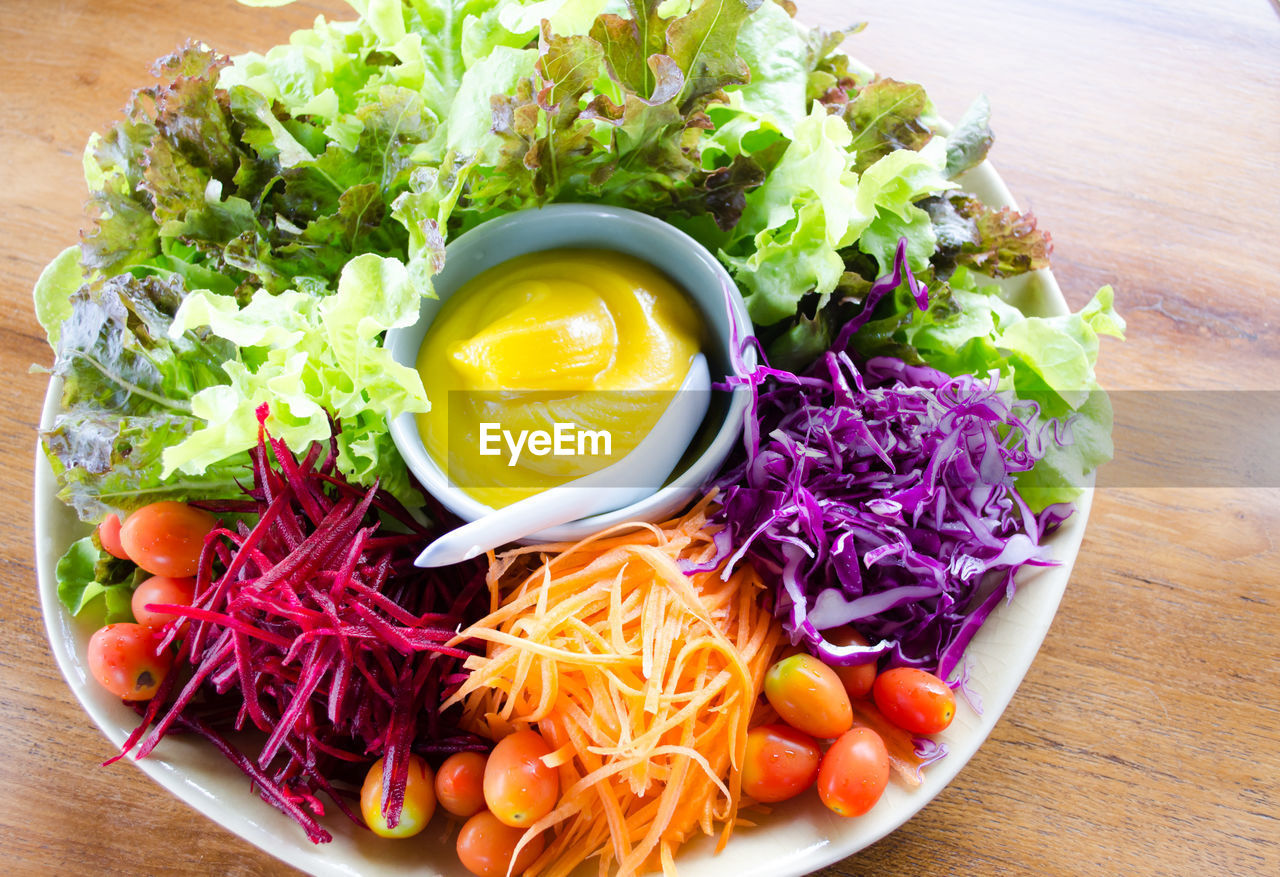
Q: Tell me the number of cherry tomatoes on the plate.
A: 13